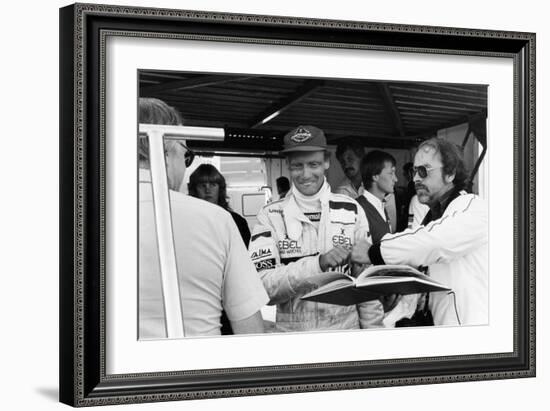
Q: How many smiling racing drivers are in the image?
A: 1